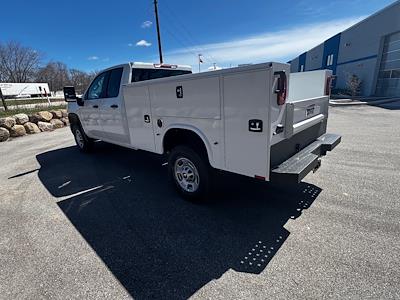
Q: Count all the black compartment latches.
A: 3